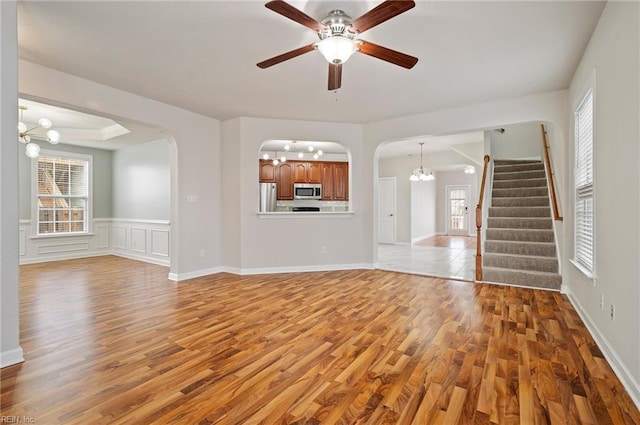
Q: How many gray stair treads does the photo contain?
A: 12